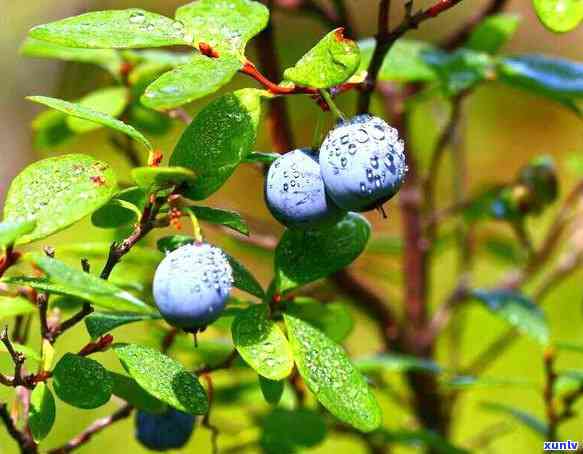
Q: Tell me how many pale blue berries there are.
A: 3